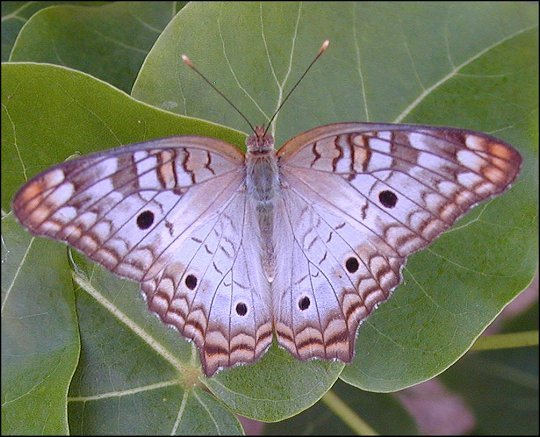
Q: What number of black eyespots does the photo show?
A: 6